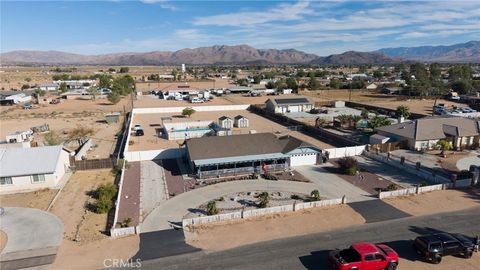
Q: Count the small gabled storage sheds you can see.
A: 2